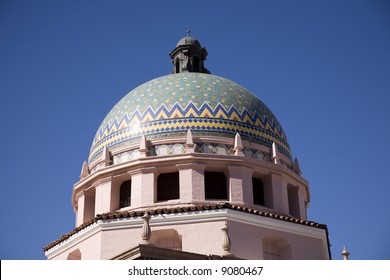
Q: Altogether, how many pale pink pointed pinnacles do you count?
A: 7